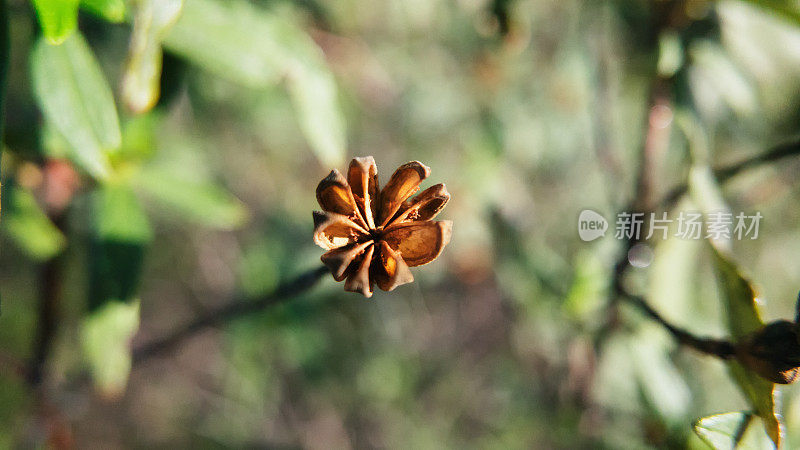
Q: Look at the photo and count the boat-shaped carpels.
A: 9